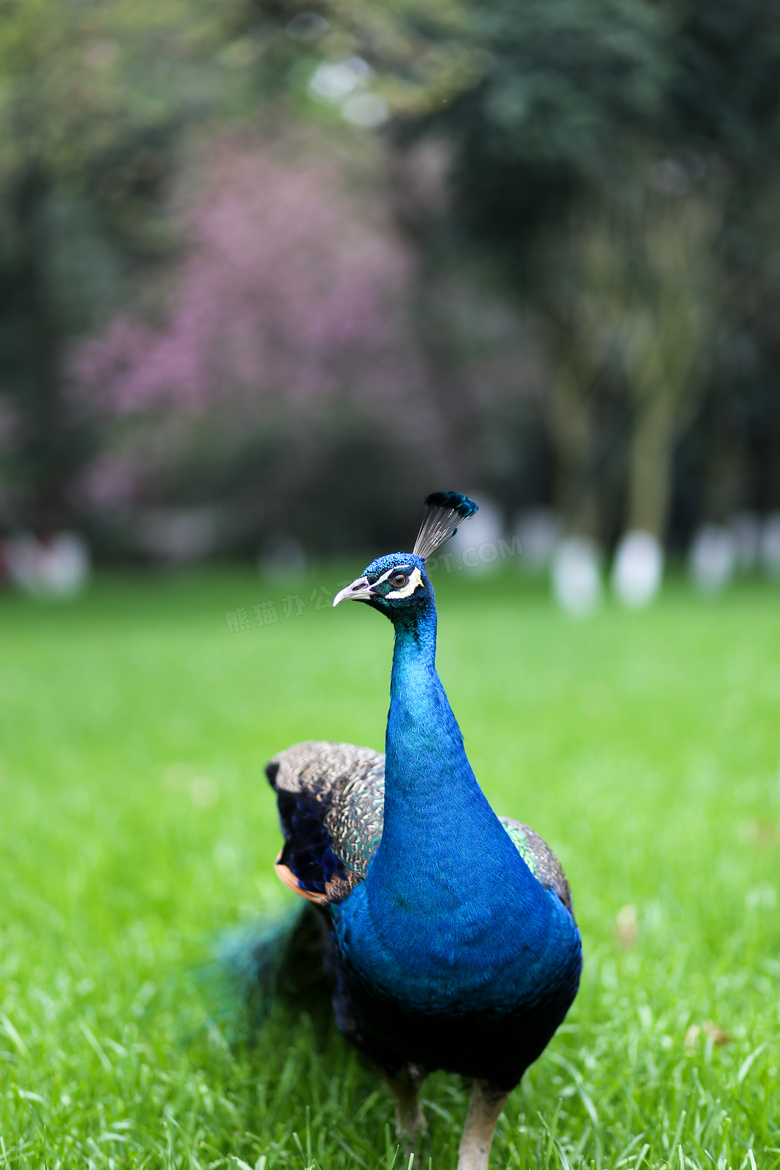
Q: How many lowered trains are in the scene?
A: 1